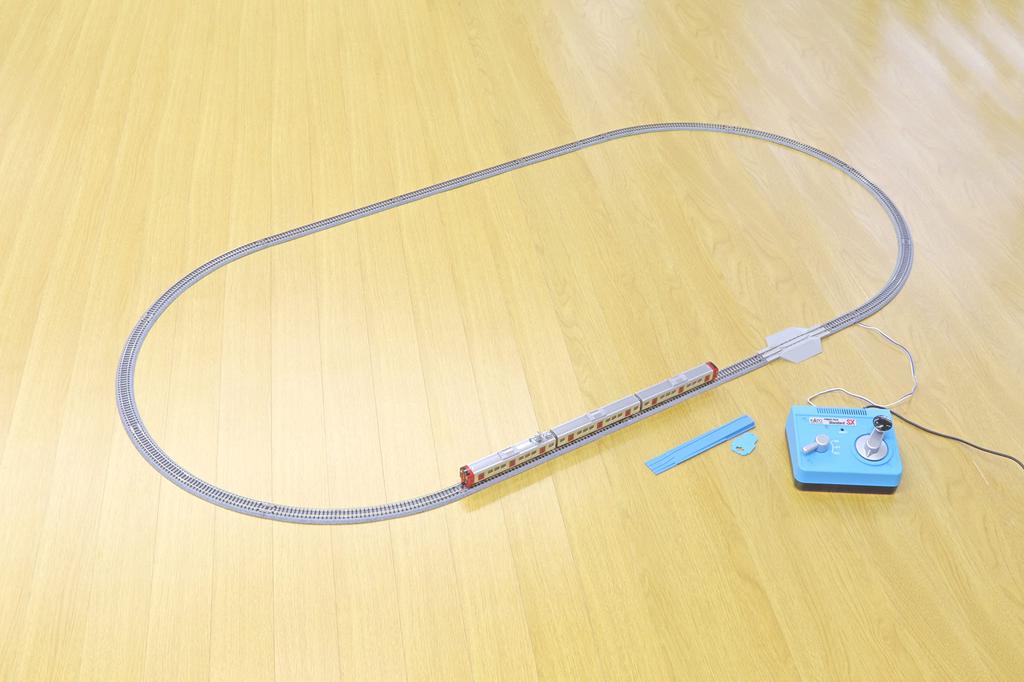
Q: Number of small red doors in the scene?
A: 9